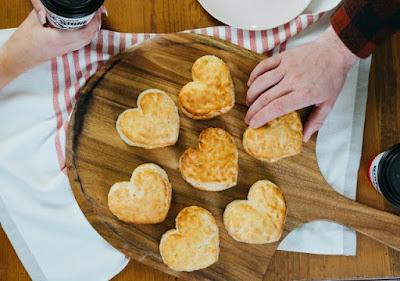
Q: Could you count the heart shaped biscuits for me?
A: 7